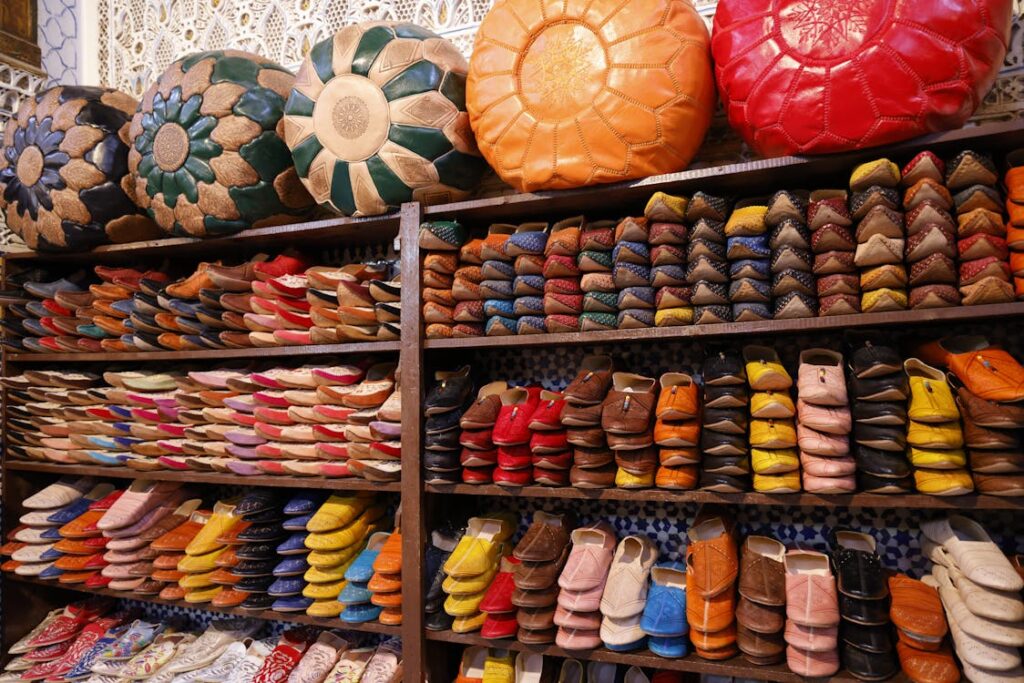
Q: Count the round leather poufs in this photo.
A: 5